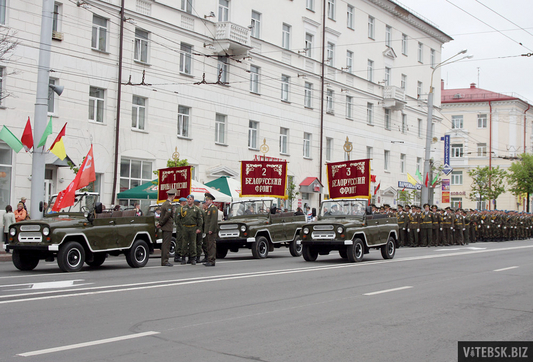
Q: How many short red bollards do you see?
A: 0